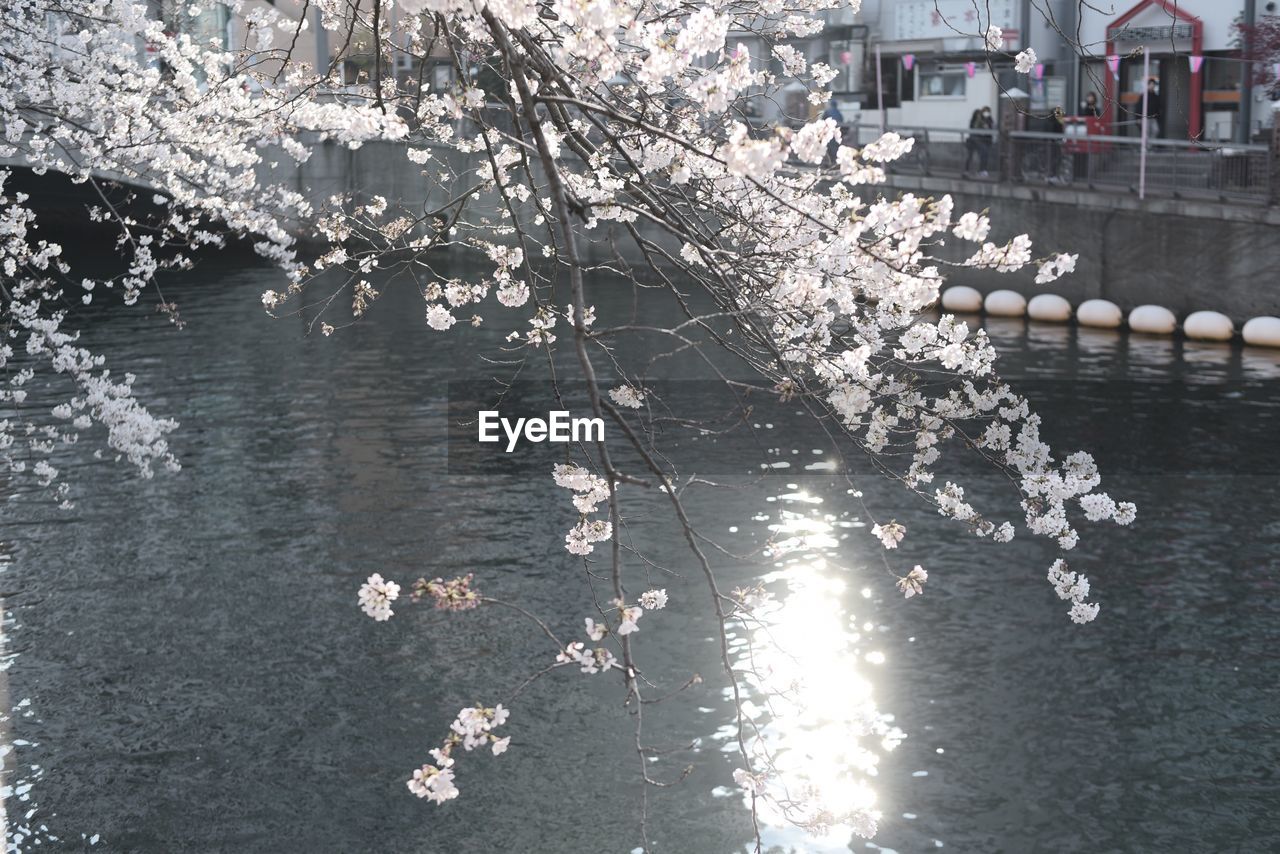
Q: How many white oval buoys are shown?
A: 7